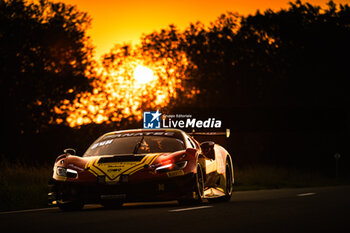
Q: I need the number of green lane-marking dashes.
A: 0